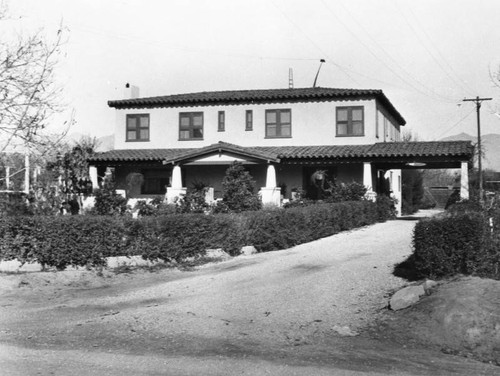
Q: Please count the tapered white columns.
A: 5